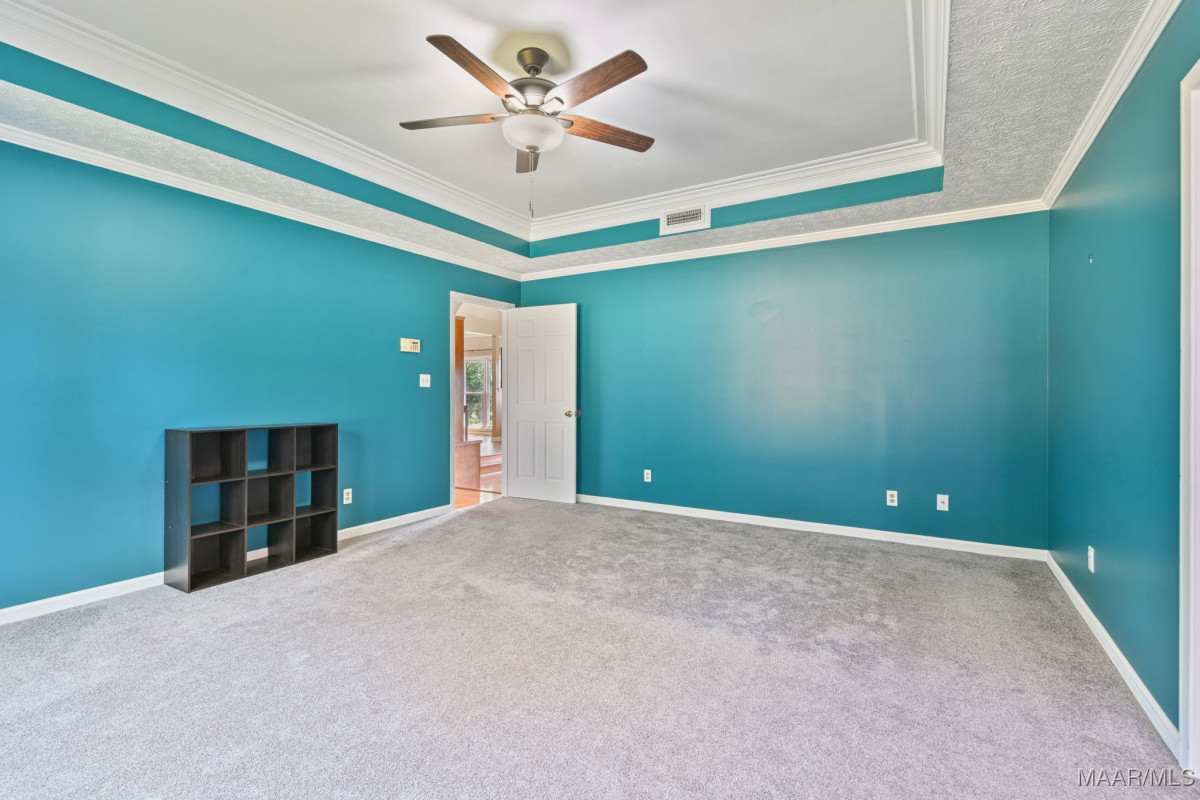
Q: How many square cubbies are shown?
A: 9